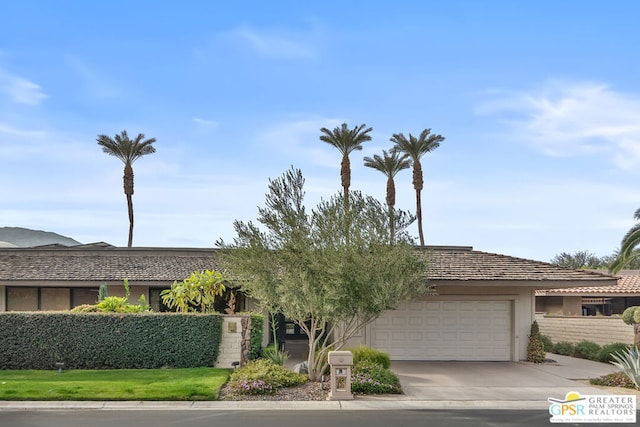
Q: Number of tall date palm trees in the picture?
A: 4